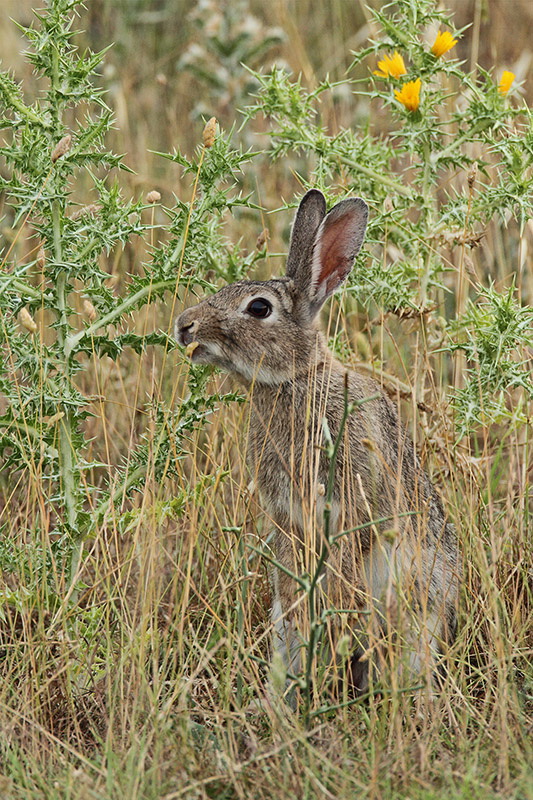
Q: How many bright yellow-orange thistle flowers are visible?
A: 4